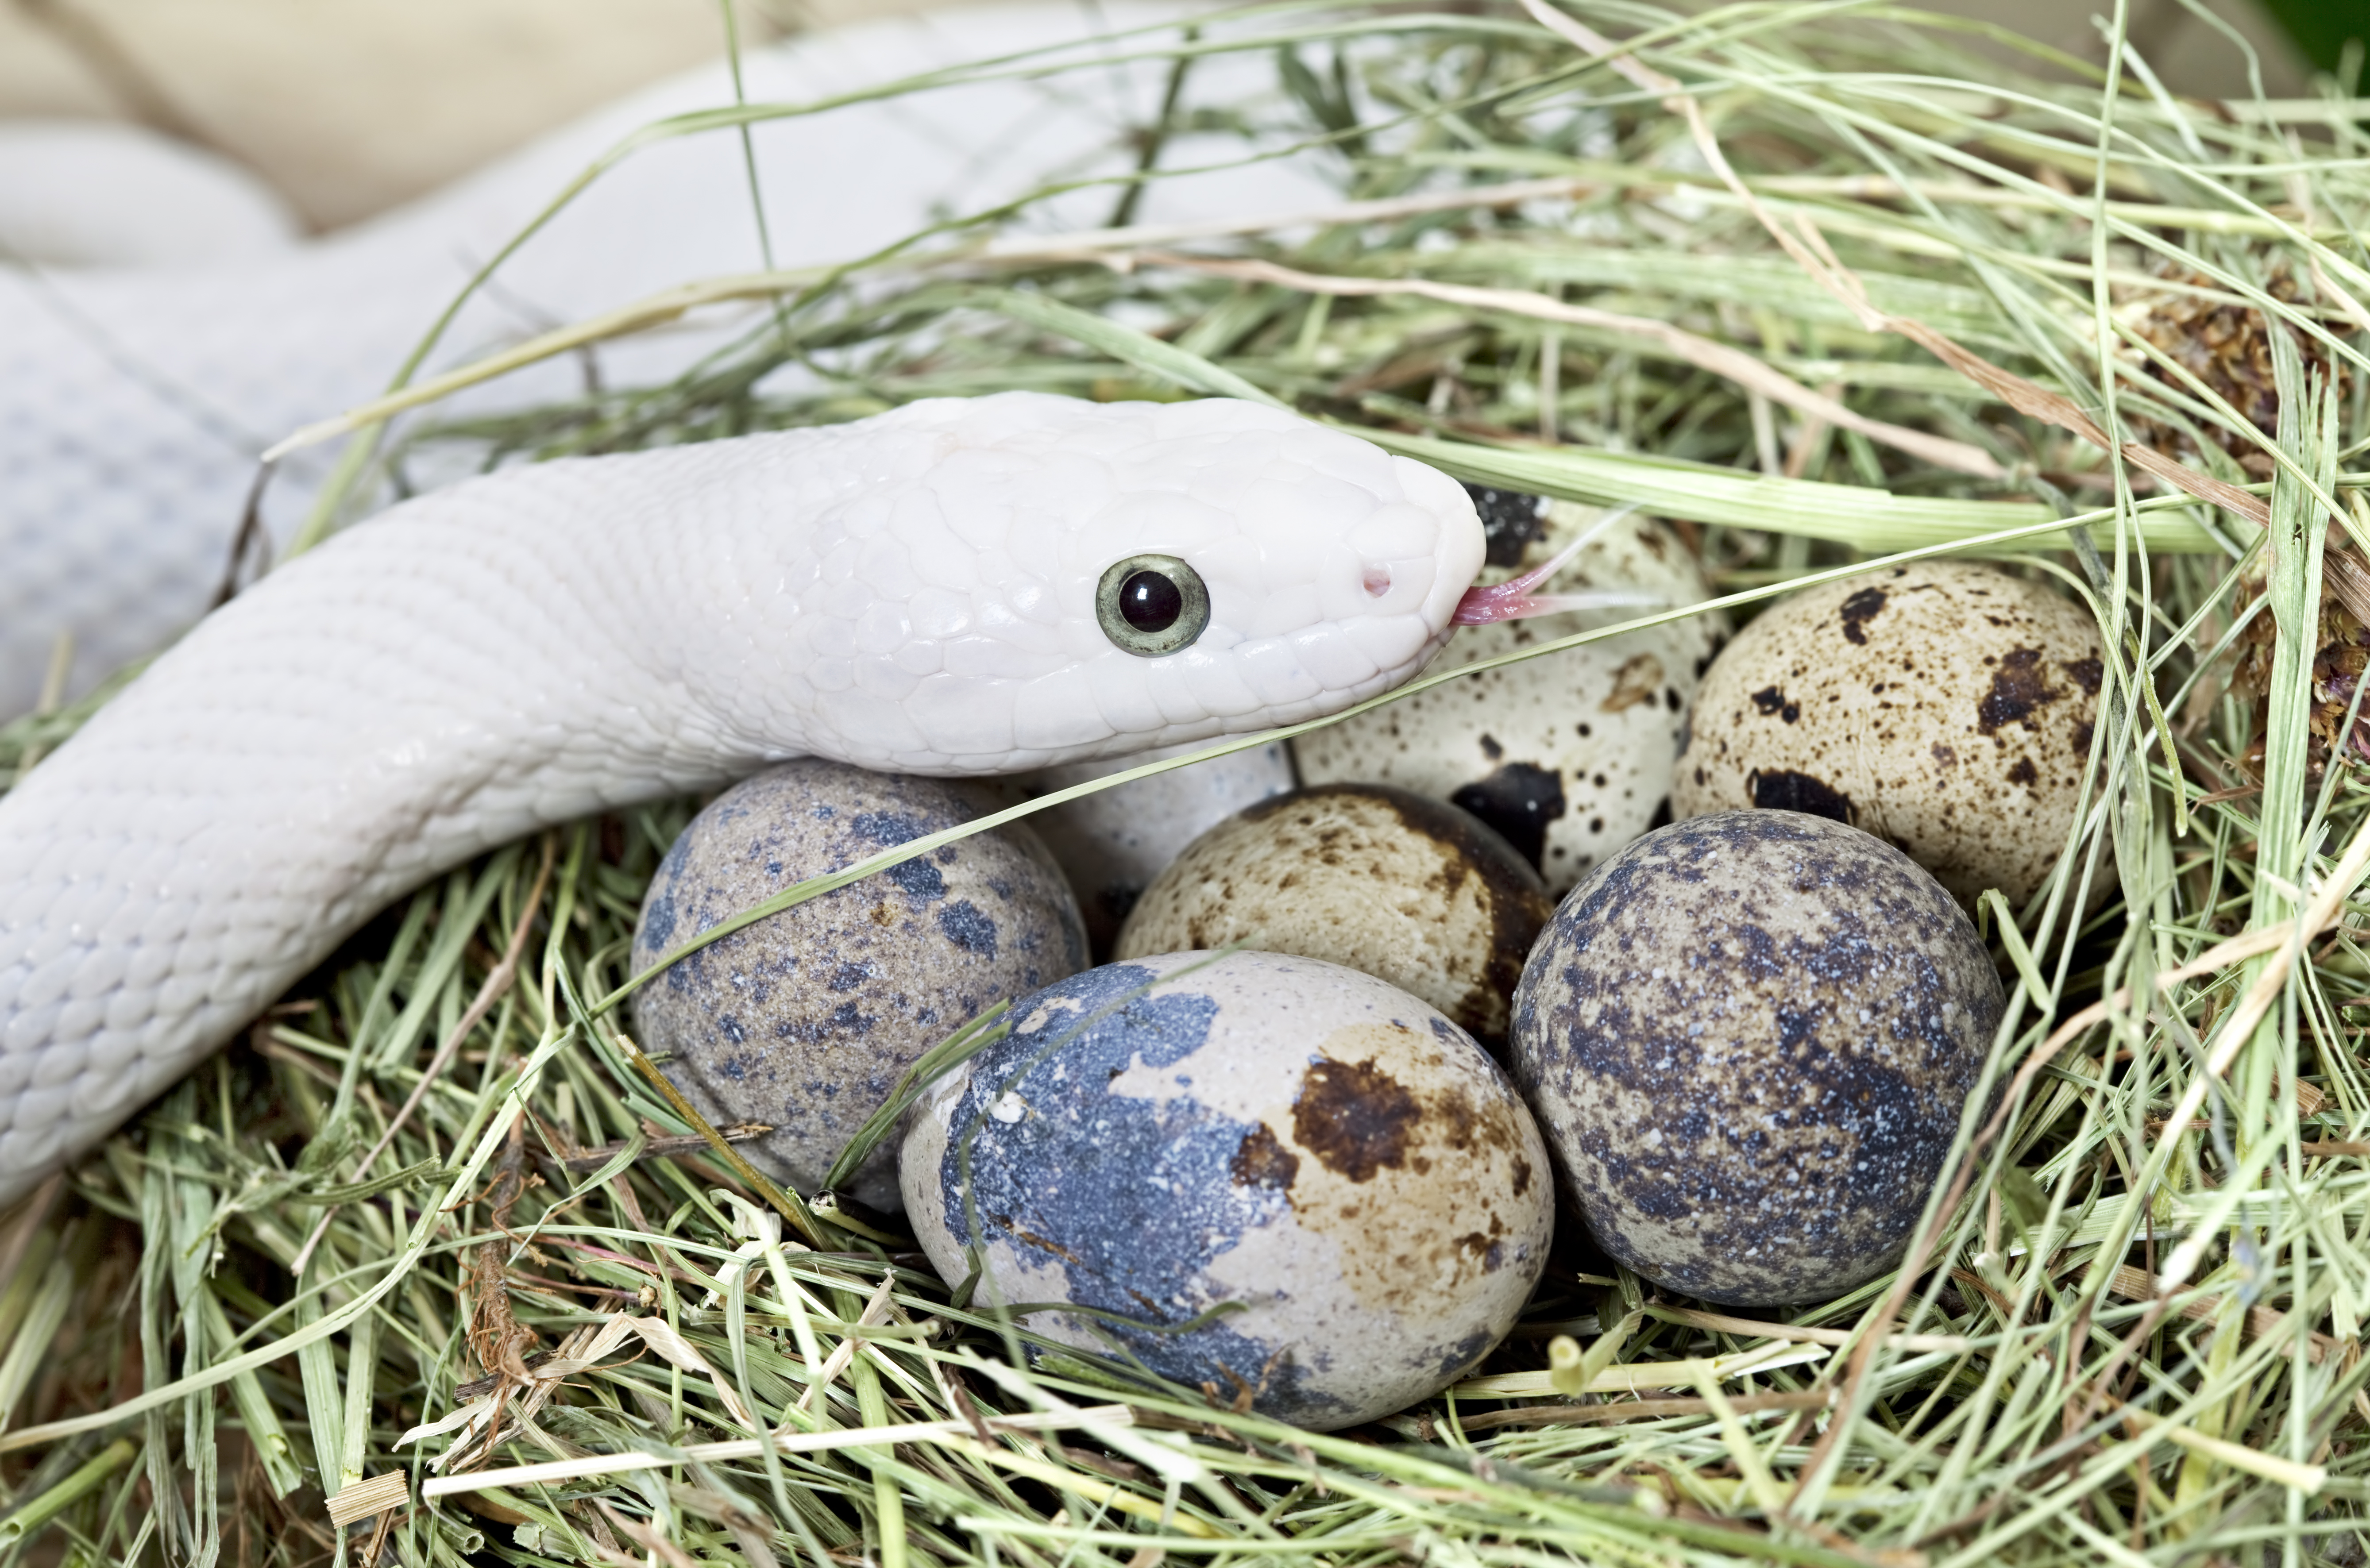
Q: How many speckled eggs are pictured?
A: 7